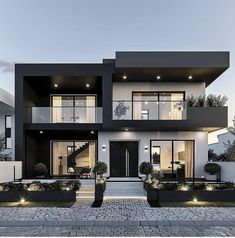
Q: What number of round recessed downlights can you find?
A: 8